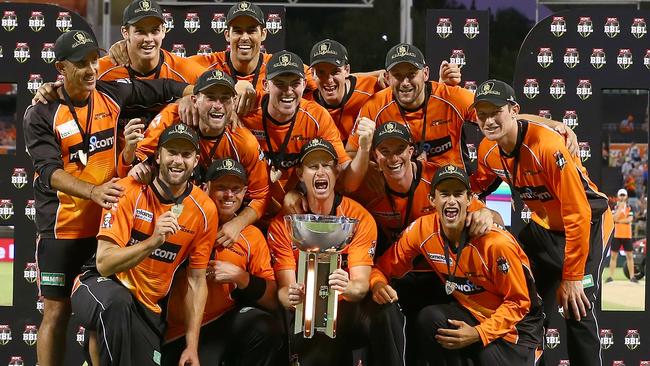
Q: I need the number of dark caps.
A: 13